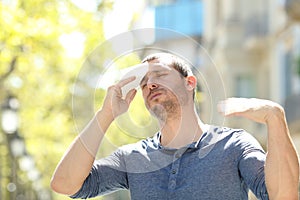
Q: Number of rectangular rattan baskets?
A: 0